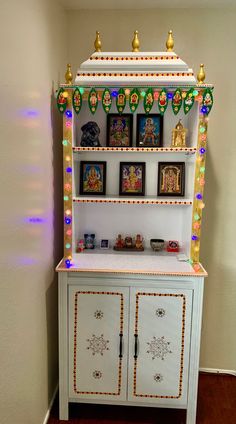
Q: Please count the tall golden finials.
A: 5